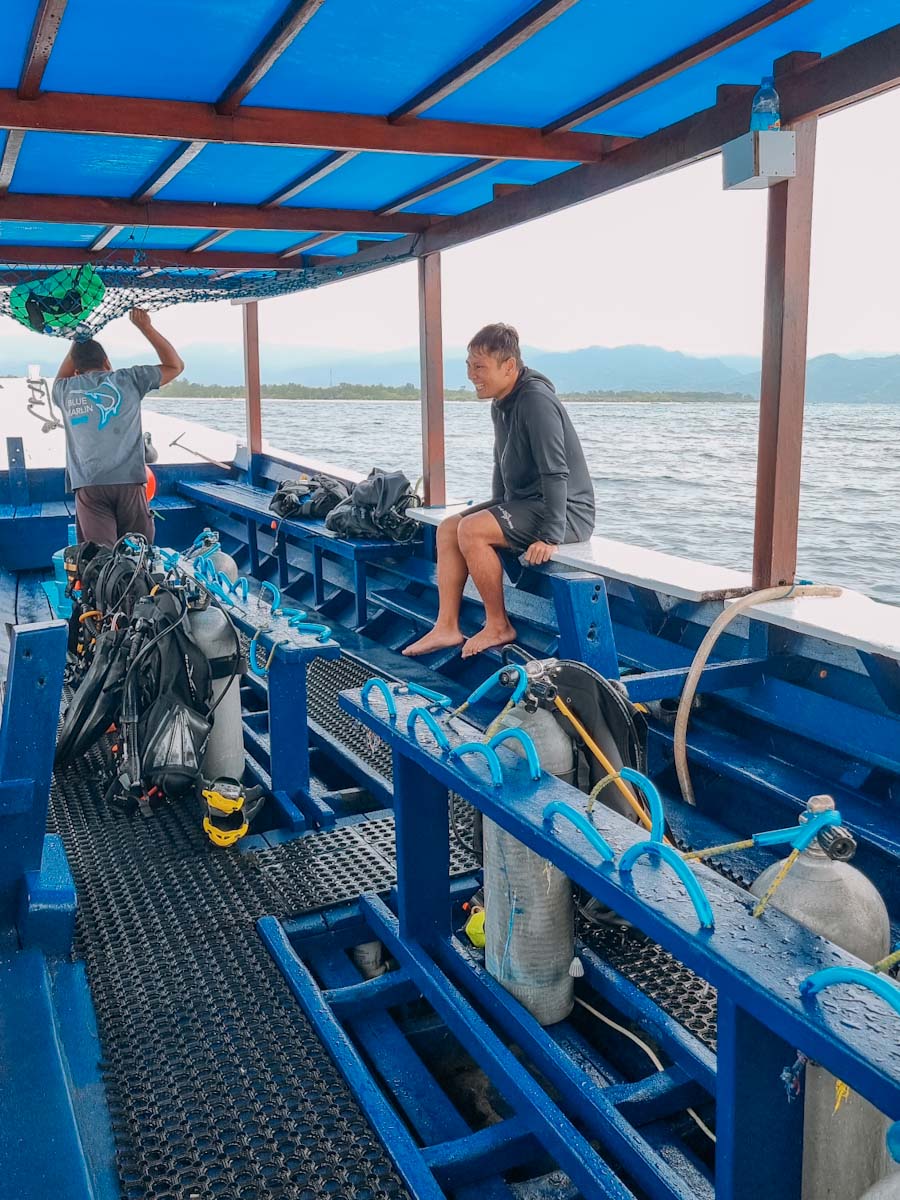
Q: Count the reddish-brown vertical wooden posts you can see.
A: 3